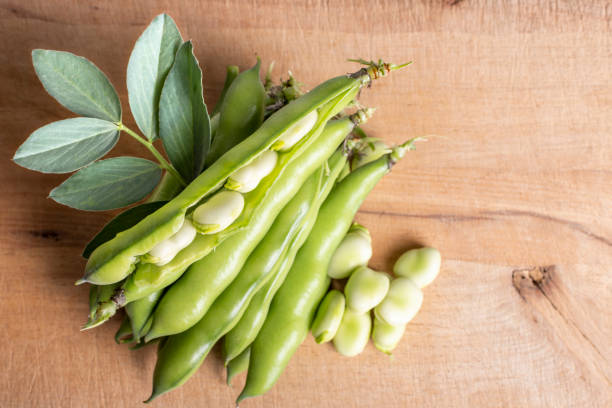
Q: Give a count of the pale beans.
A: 11